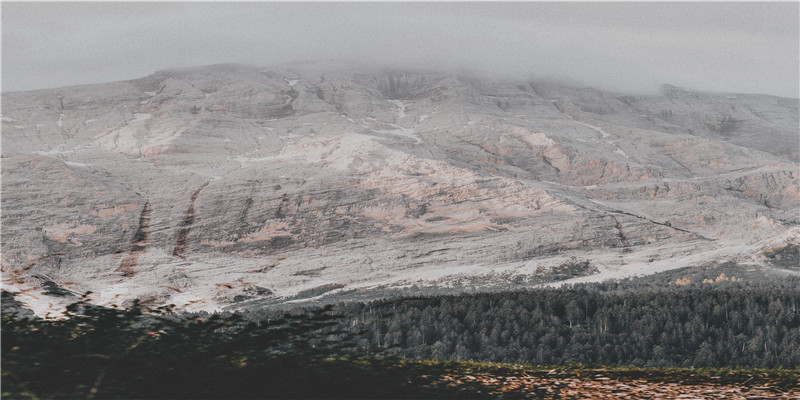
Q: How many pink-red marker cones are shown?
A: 0